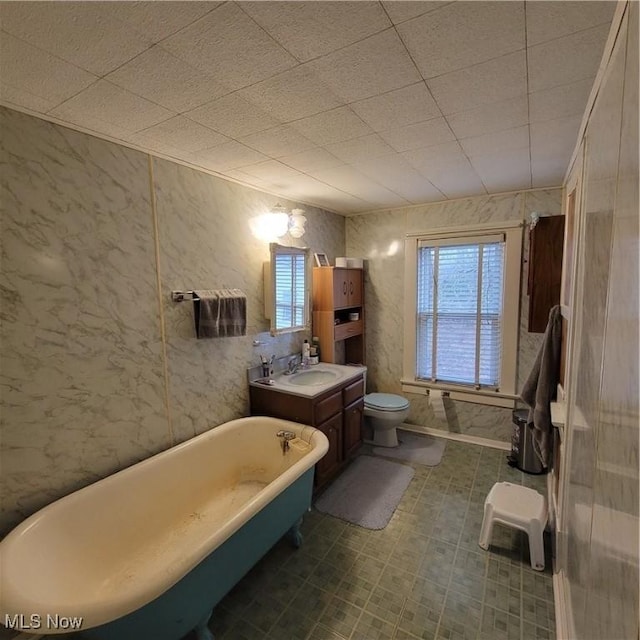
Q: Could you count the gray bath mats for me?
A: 2